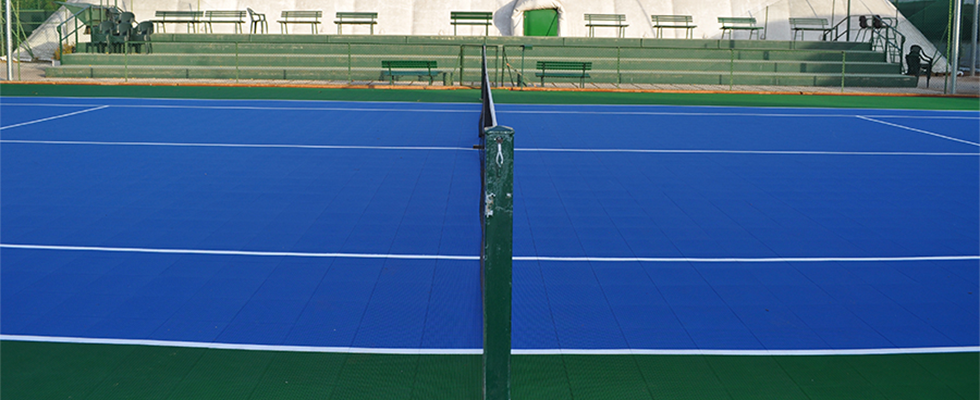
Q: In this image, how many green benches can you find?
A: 11